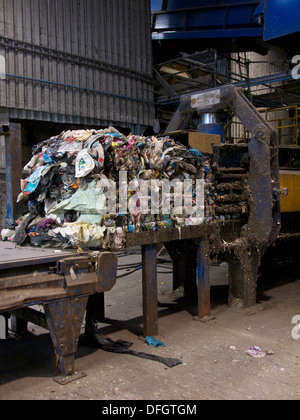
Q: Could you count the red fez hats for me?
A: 0